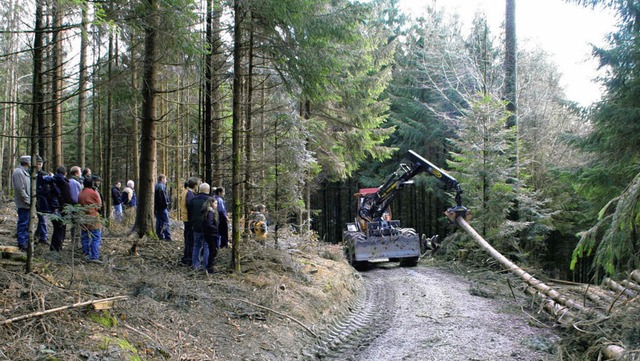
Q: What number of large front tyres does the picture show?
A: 2